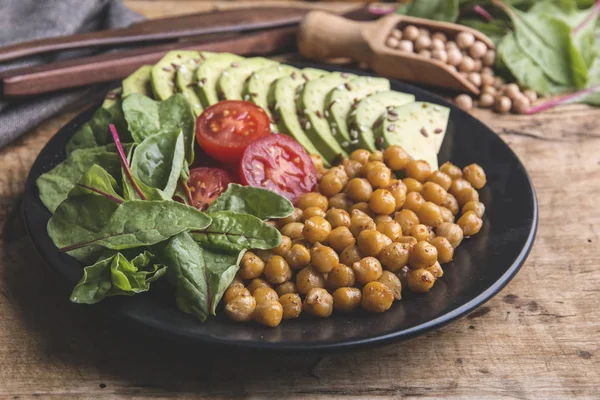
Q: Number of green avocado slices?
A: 12